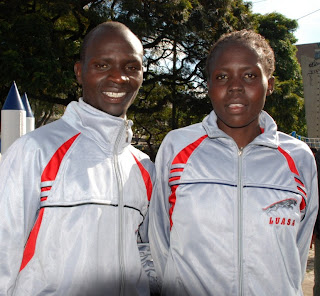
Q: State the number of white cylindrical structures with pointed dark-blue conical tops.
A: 2